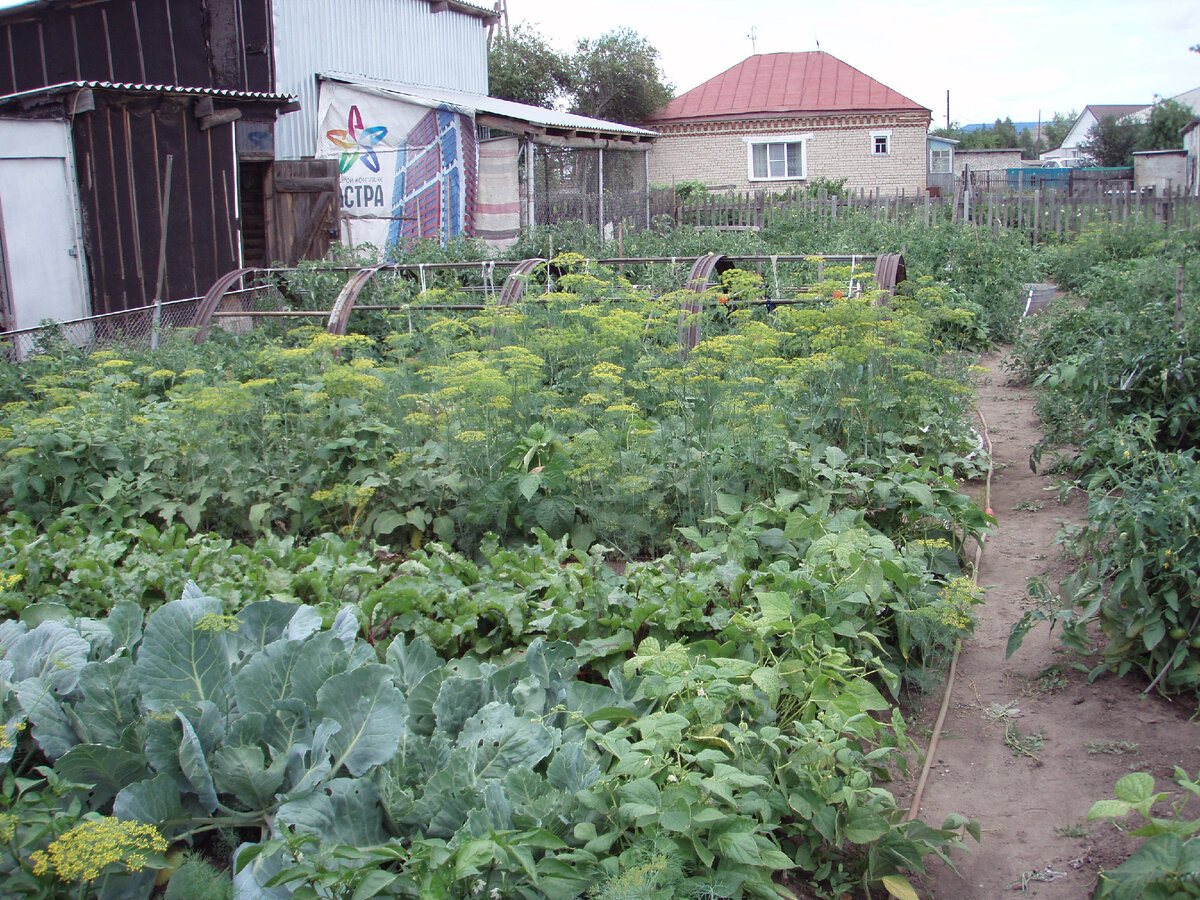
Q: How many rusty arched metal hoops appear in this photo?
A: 5